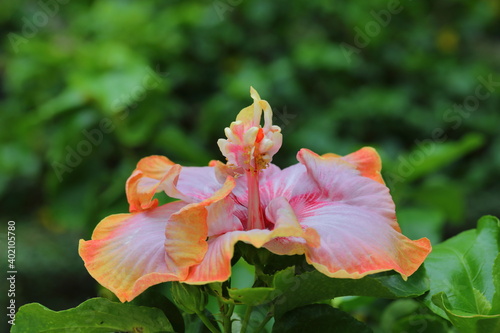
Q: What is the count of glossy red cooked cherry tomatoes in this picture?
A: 0